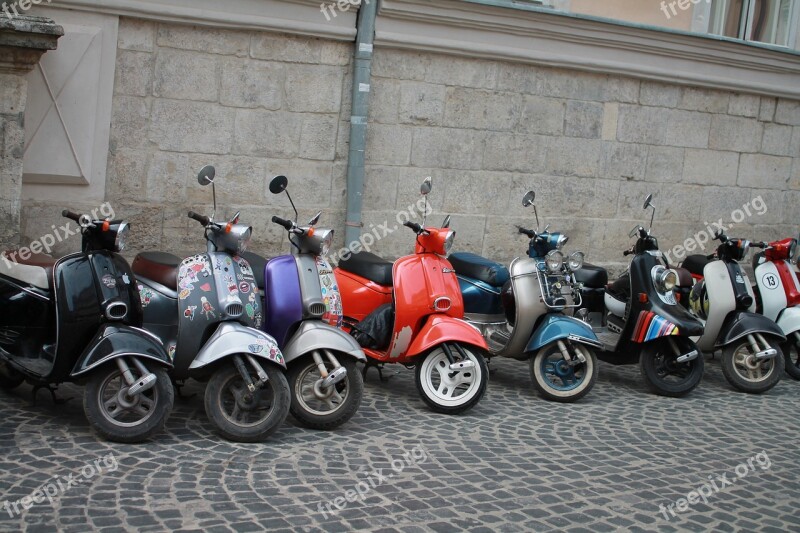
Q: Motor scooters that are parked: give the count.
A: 8